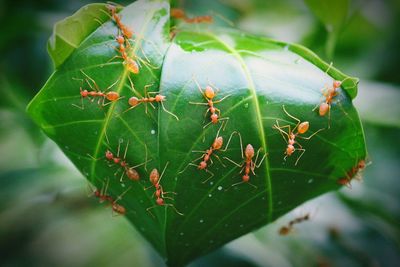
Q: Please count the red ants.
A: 15